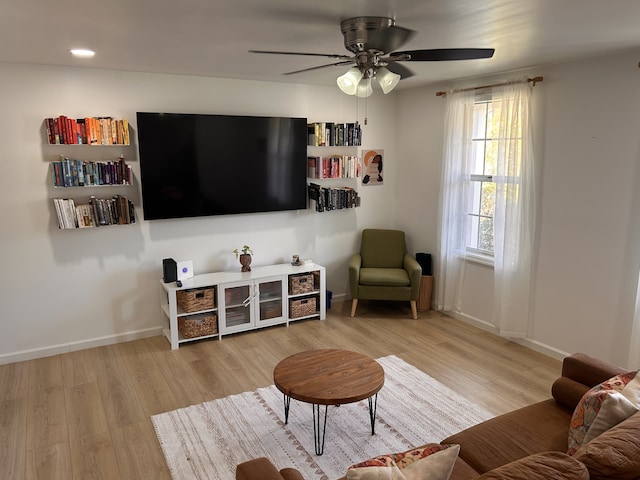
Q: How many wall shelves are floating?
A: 6